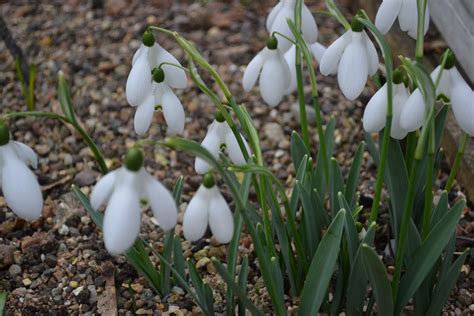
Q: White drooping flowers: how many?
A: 13